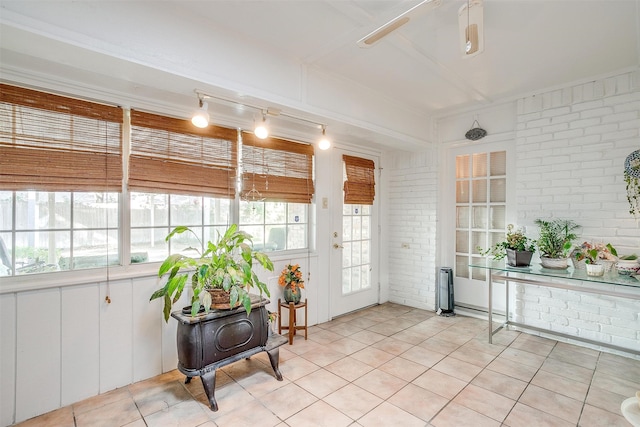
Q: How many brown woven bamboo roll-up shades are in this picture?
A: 4